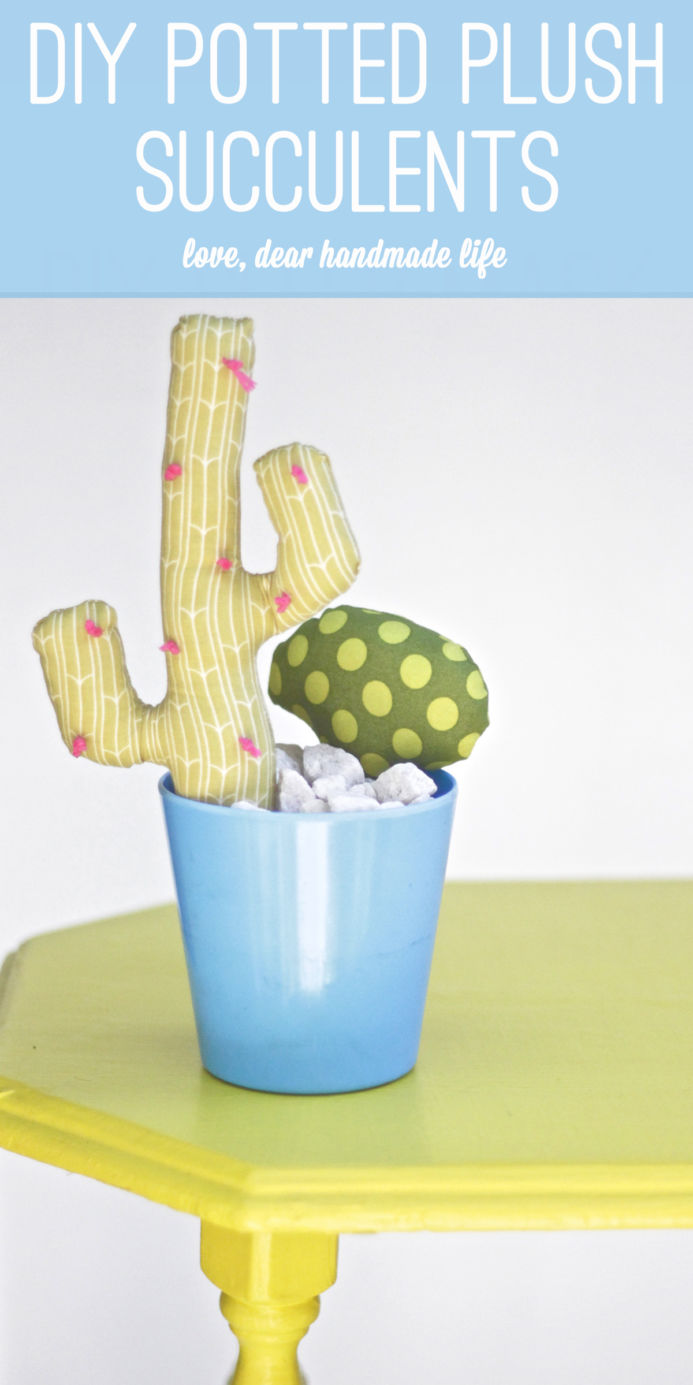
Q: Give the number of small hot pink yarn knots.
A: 9